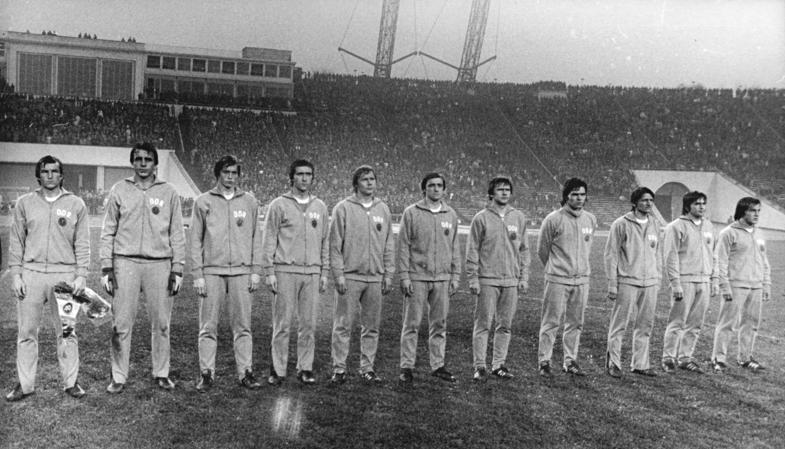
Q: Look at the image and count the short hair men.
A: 11